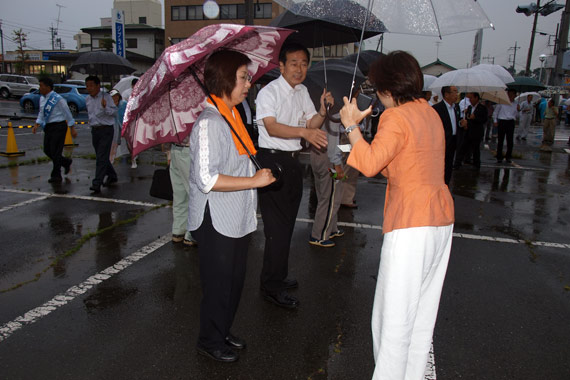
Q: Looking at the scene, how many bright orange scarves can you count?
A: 1